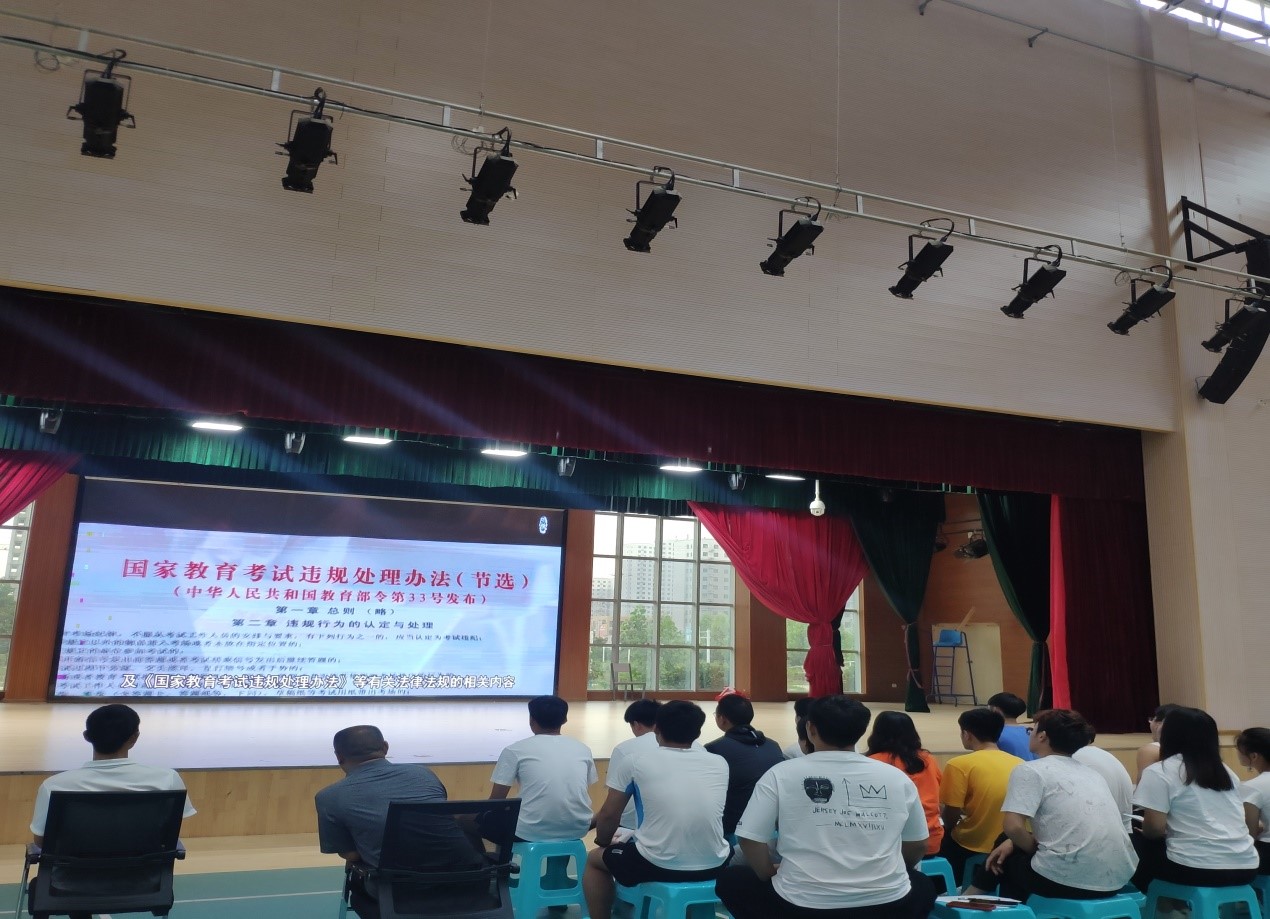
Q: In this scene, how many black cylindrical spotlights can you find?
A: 9